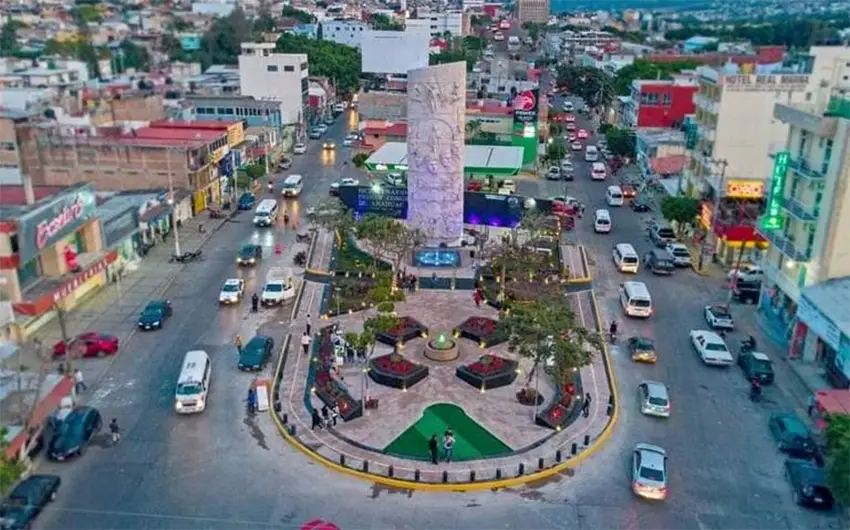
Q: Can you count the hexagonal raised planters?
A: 4